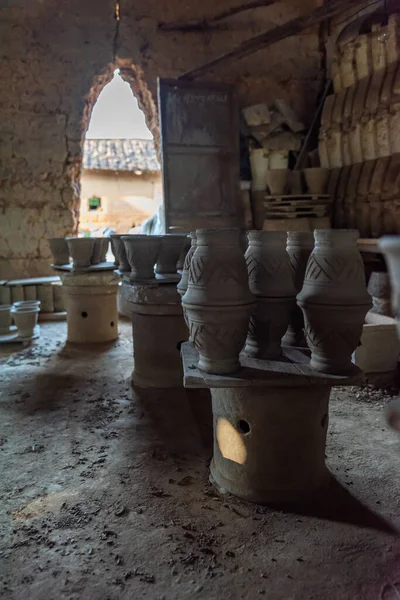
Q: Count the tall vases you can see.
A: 5